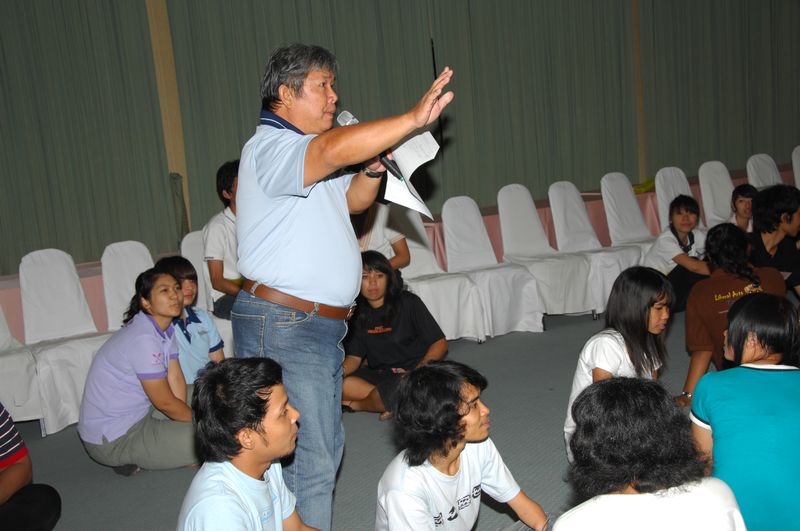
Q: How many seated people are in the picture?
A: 15